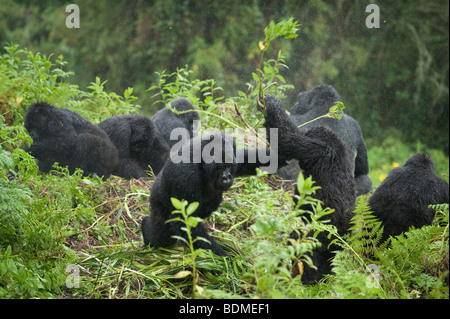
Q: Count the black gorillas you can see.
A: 7